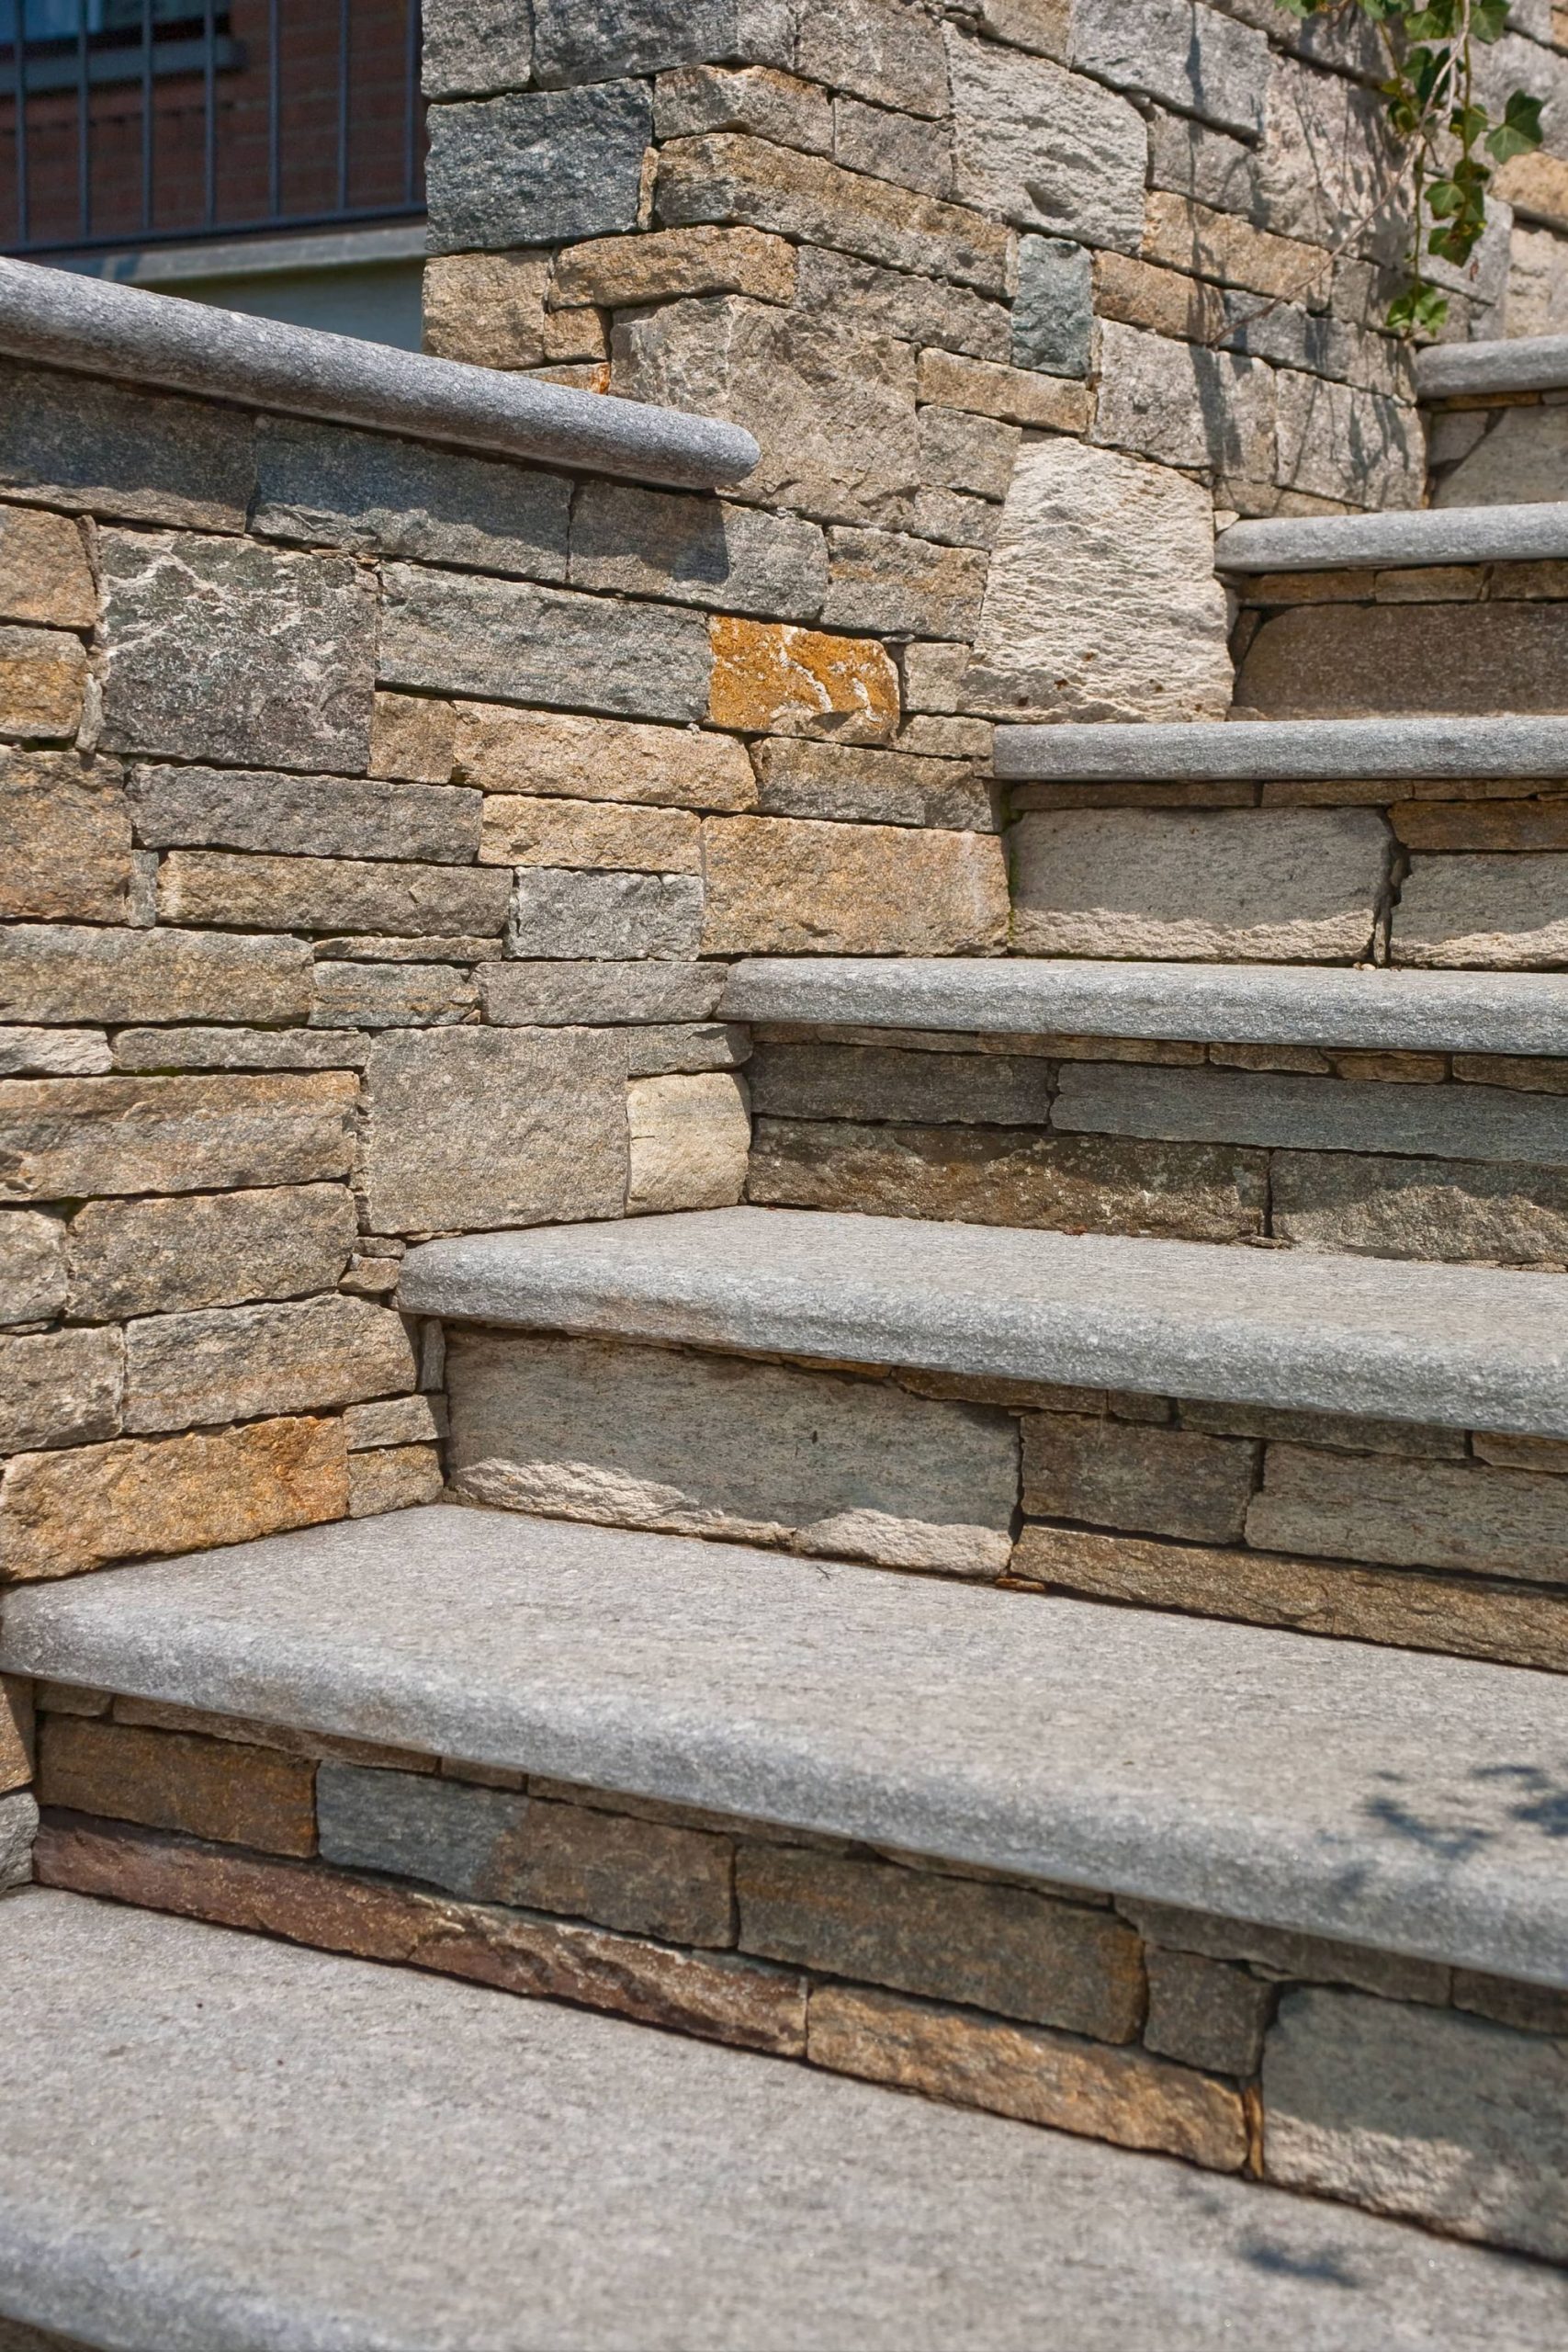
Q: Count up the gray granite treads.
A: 7